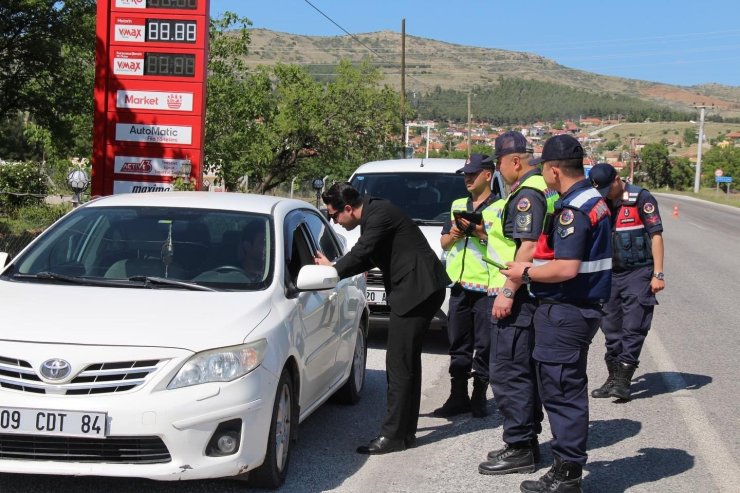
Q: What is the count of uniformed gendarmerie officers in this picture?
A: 4